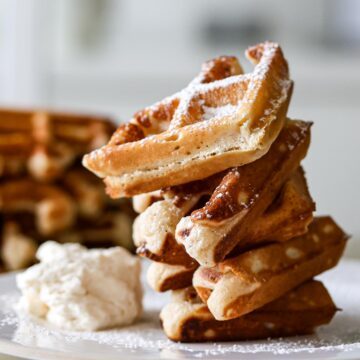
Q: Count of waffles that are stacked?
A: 5